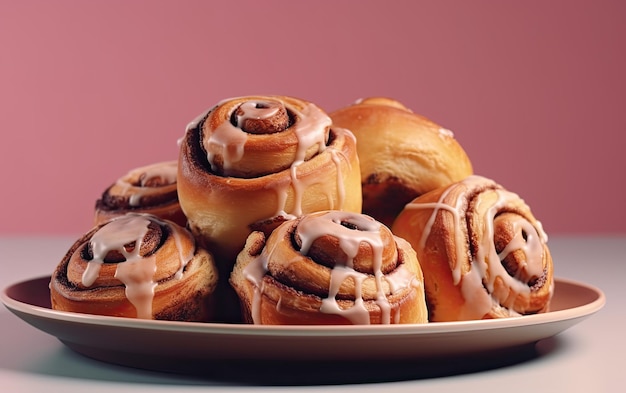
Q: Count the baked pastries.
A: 6